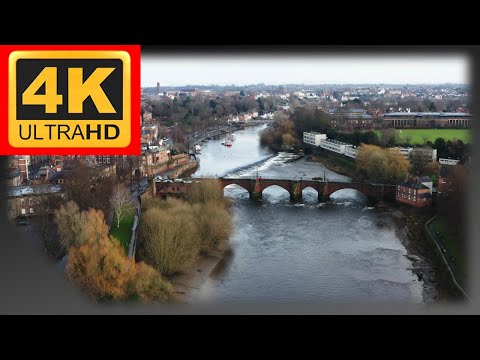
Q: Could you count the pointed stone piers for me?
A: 3